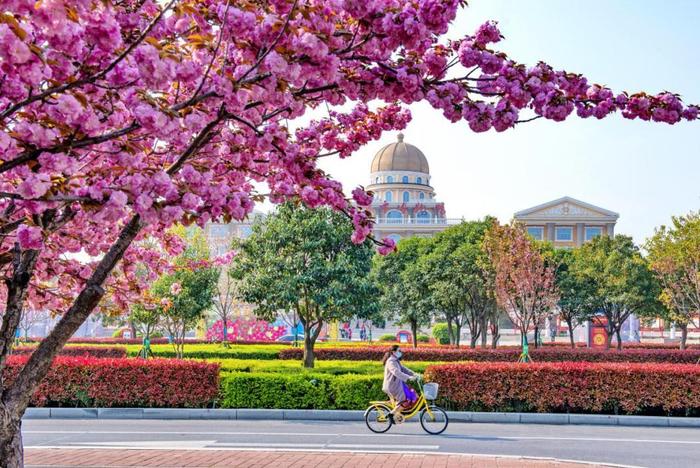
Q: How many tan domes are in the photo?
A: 1